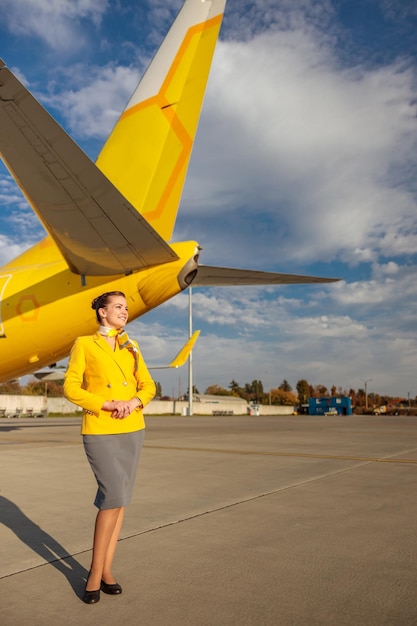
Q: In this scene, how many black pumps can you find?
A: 2